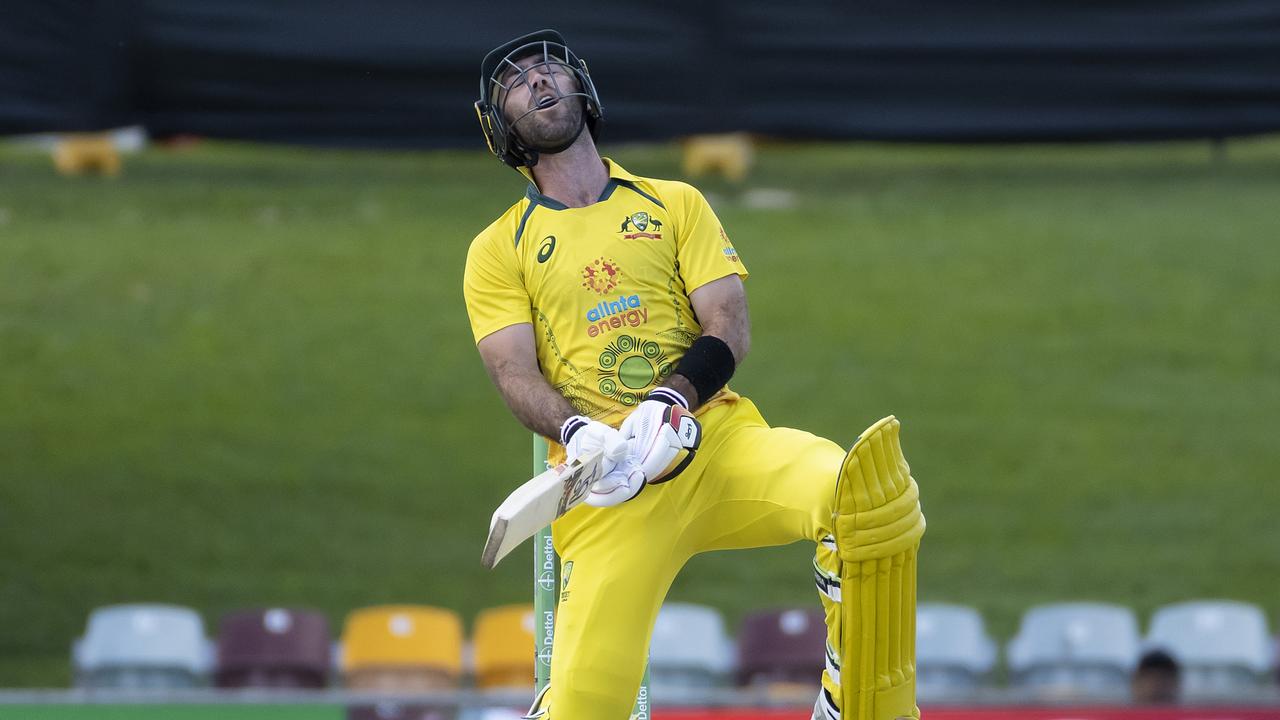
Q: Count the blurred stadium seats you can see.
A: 9